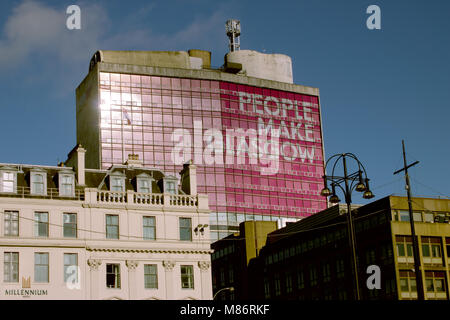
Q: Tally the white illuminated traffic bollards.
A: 0